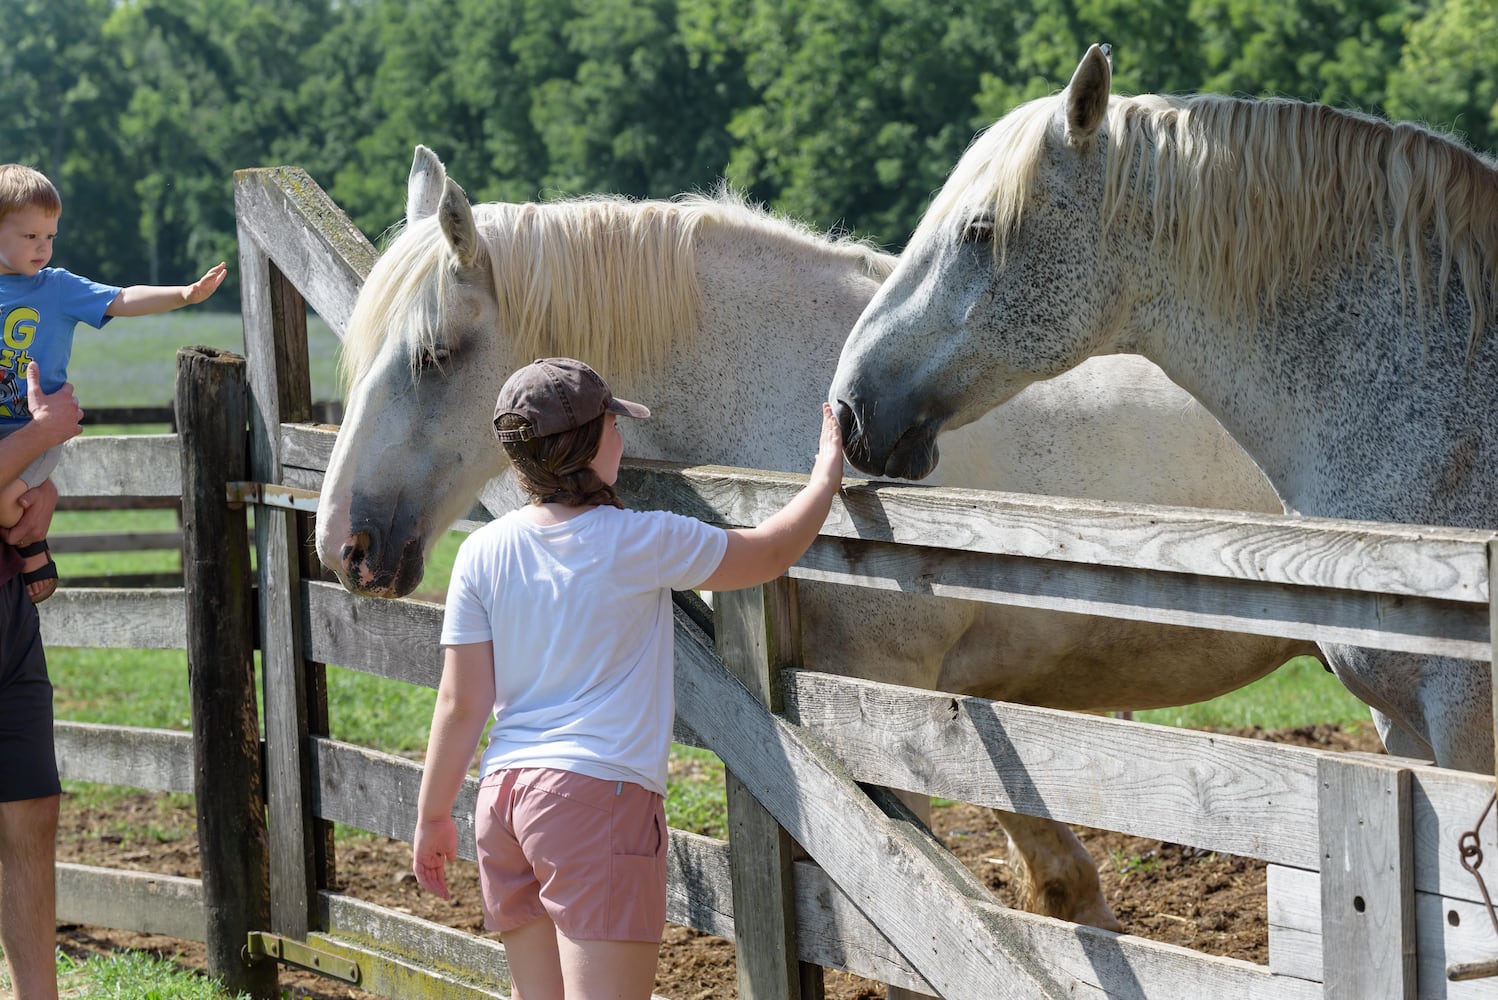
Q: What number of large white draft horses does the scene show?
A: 2